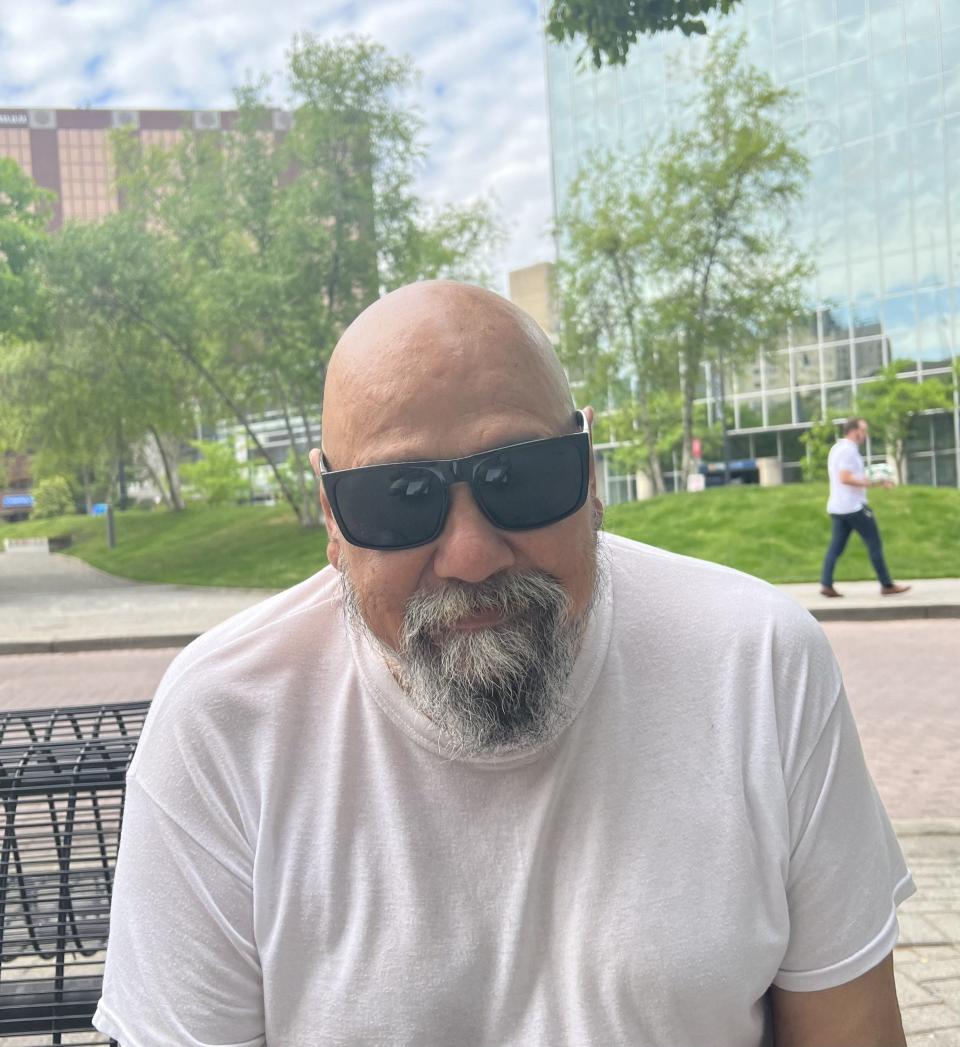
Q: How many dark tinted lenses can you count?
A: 2